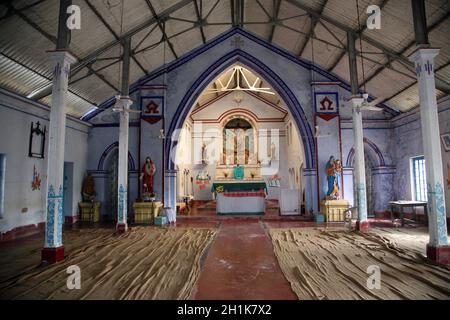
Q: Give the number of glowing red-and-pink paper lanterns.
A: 0